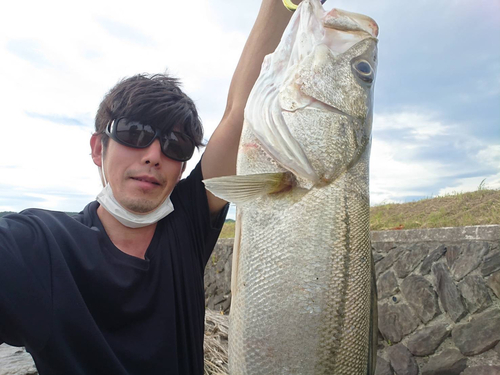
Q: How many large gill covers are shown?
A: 1